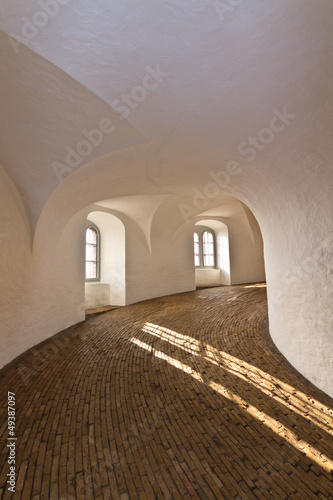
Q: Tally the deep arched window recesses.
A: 2